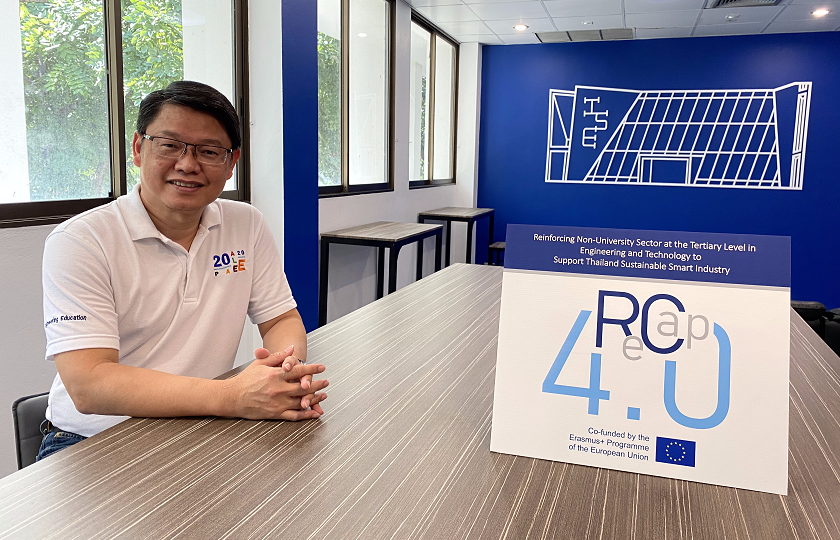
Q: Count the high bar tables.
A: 2